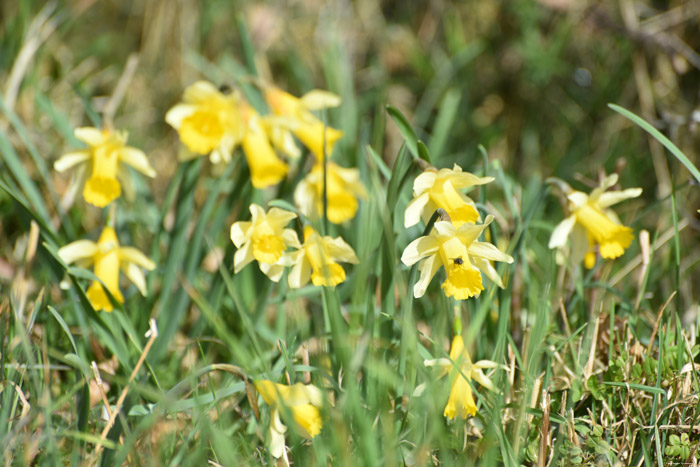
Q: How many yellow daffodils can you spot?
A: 13